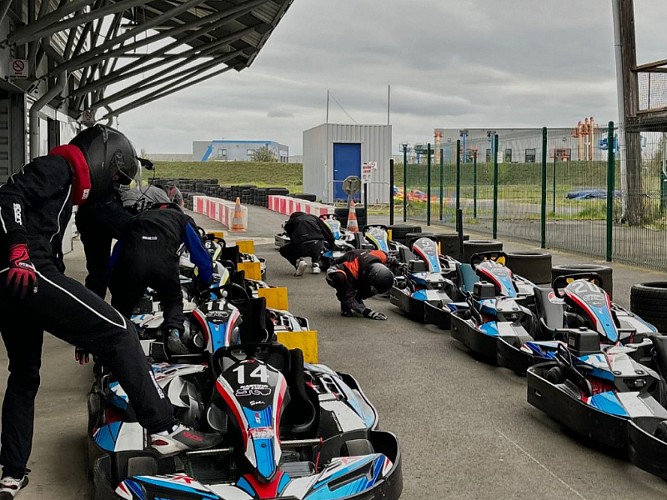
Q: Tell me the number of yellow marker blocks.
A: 5